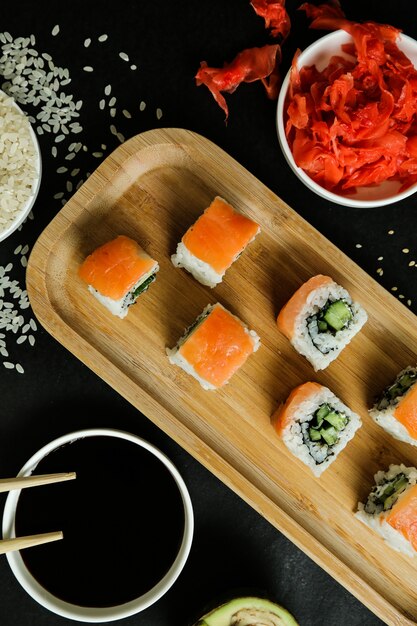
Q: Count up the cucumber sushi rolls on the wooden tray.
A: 7